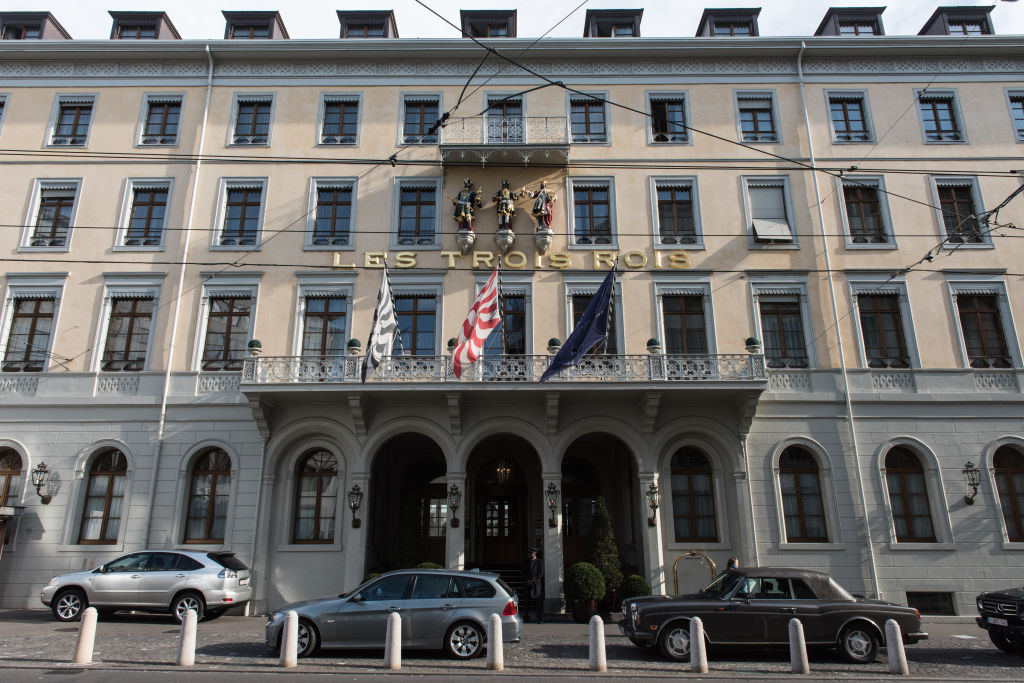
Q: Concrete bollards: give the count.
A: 9